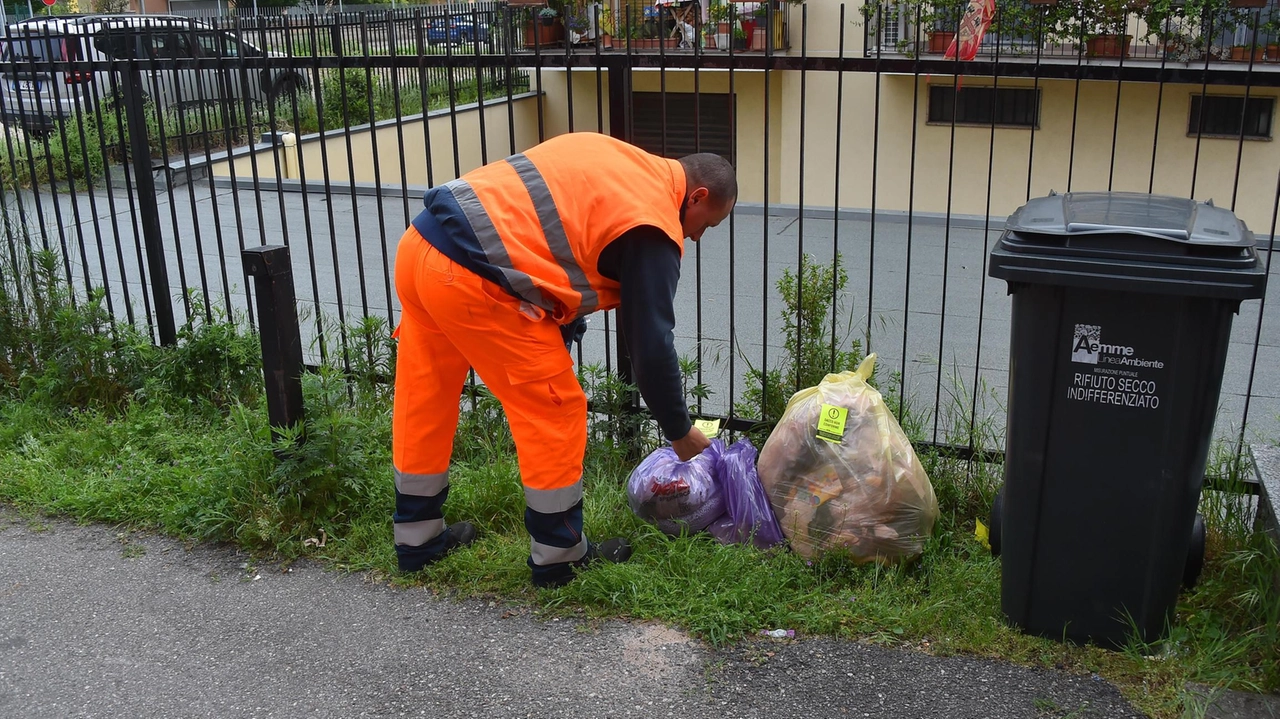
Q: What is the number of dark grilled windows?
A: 2